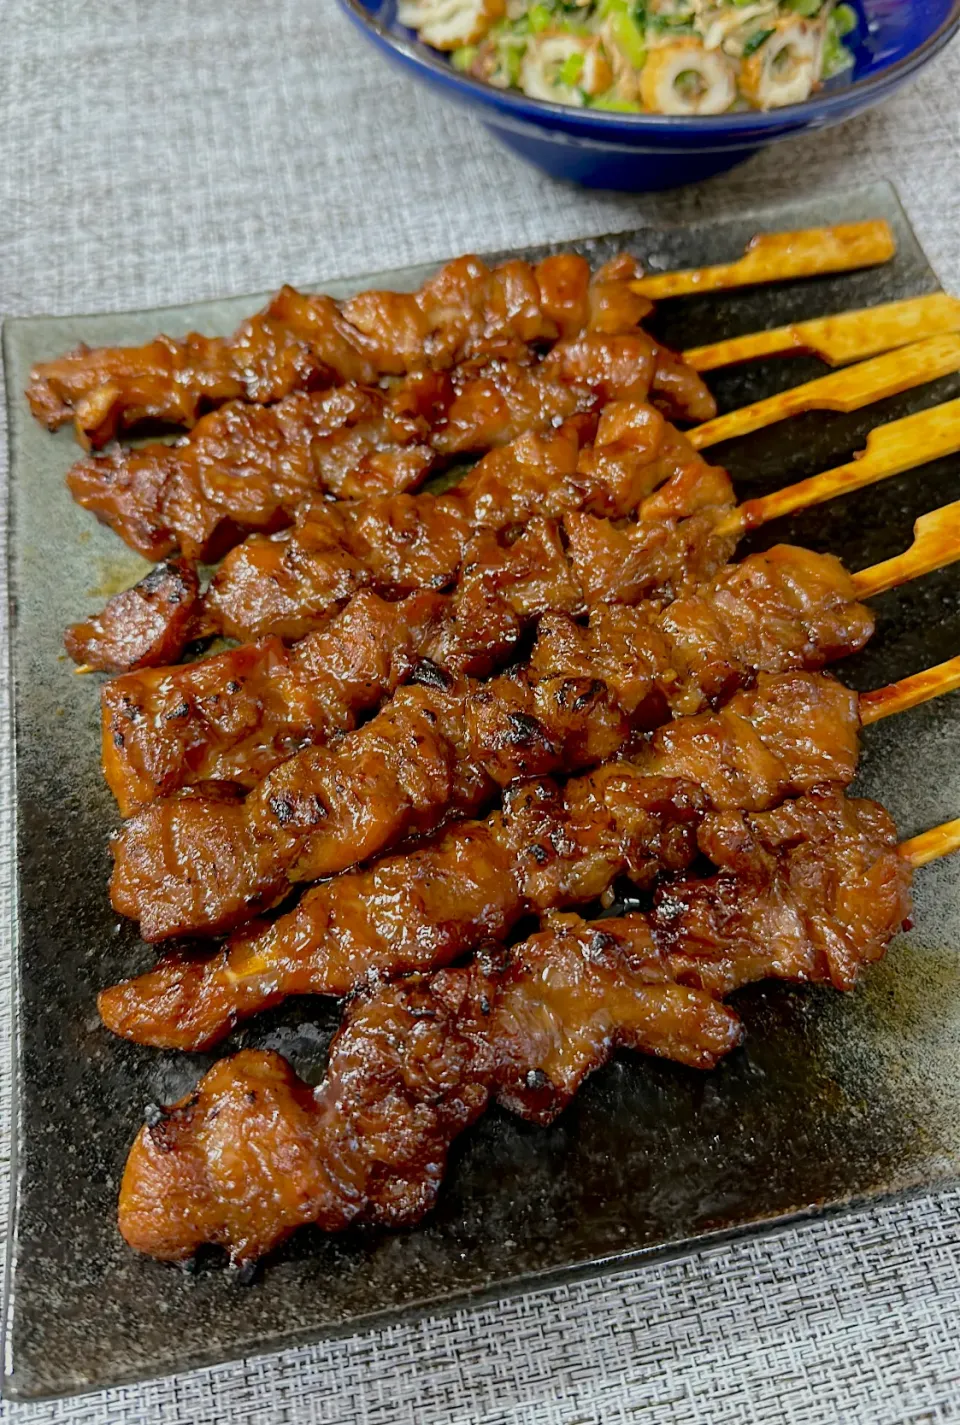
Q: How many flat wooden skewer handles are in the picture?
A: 5